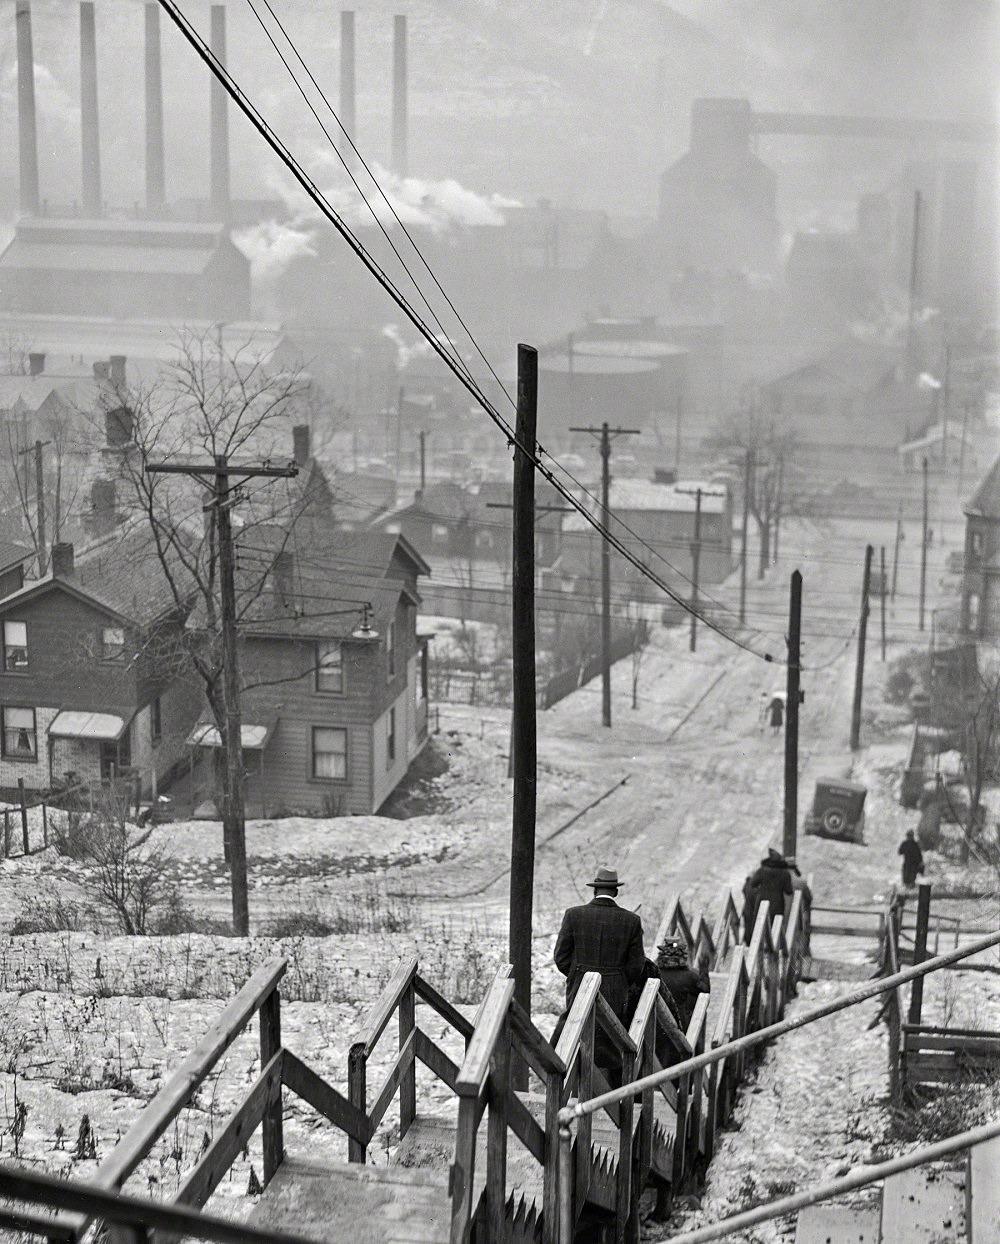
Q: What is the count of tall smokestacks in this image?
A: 6